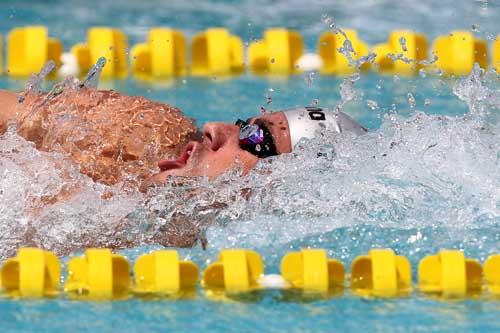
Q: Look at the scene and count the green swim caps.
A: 0